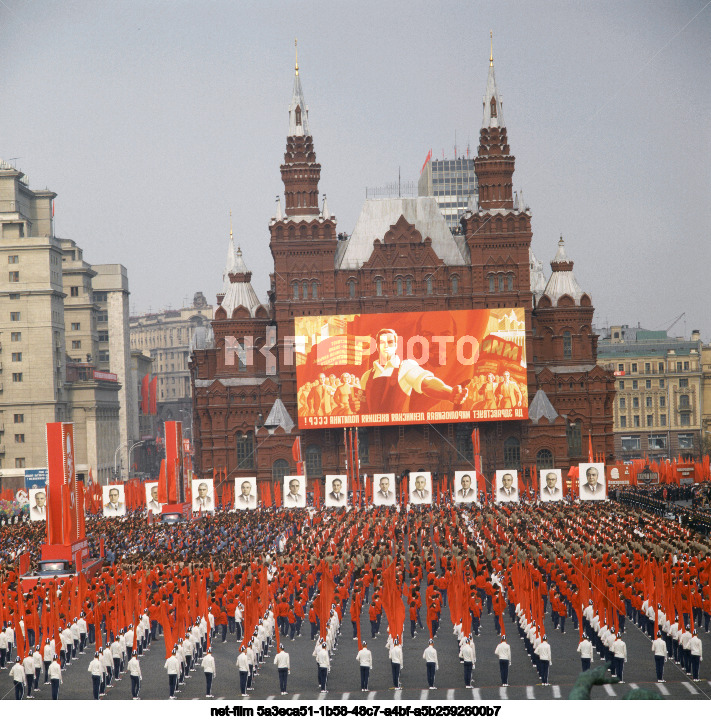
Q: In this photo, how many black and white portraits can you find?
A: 13